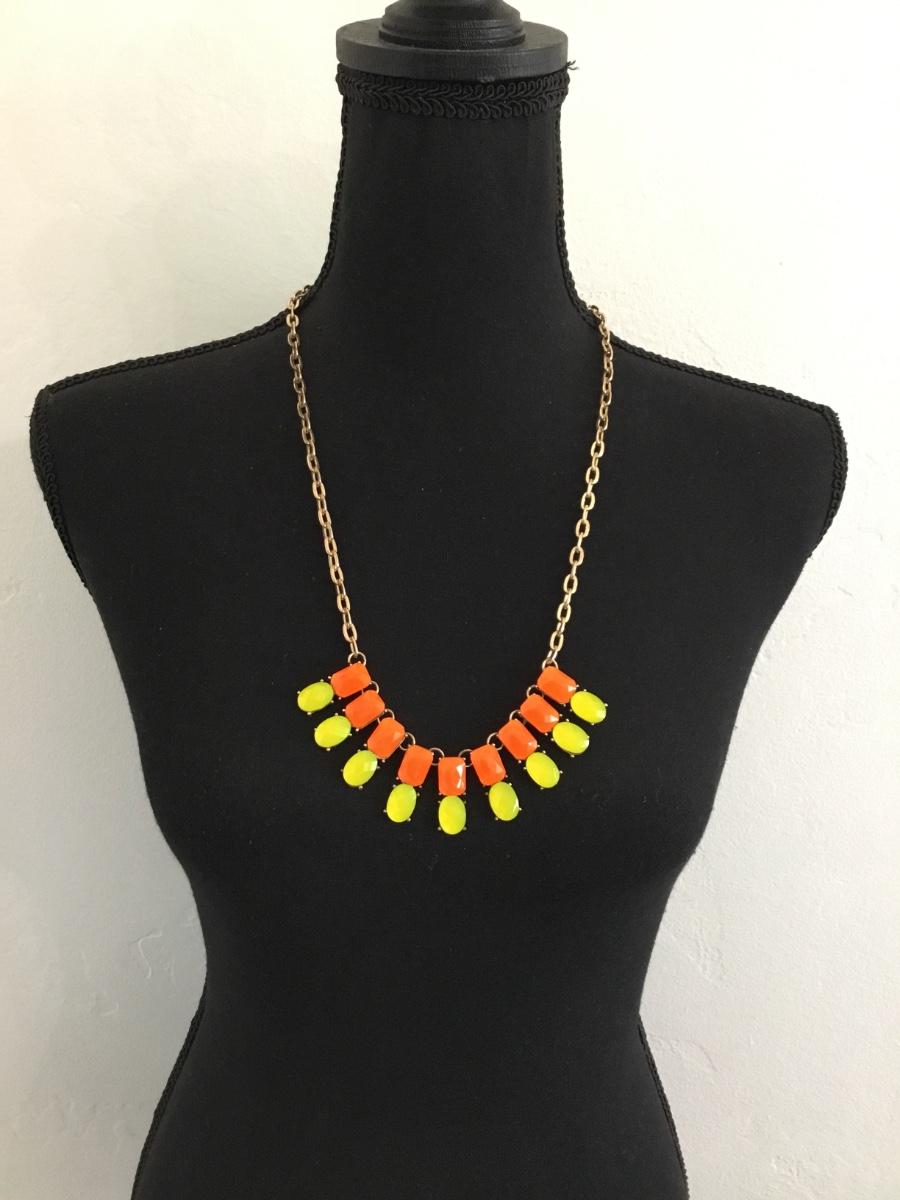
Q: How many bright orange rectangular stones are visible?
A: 9